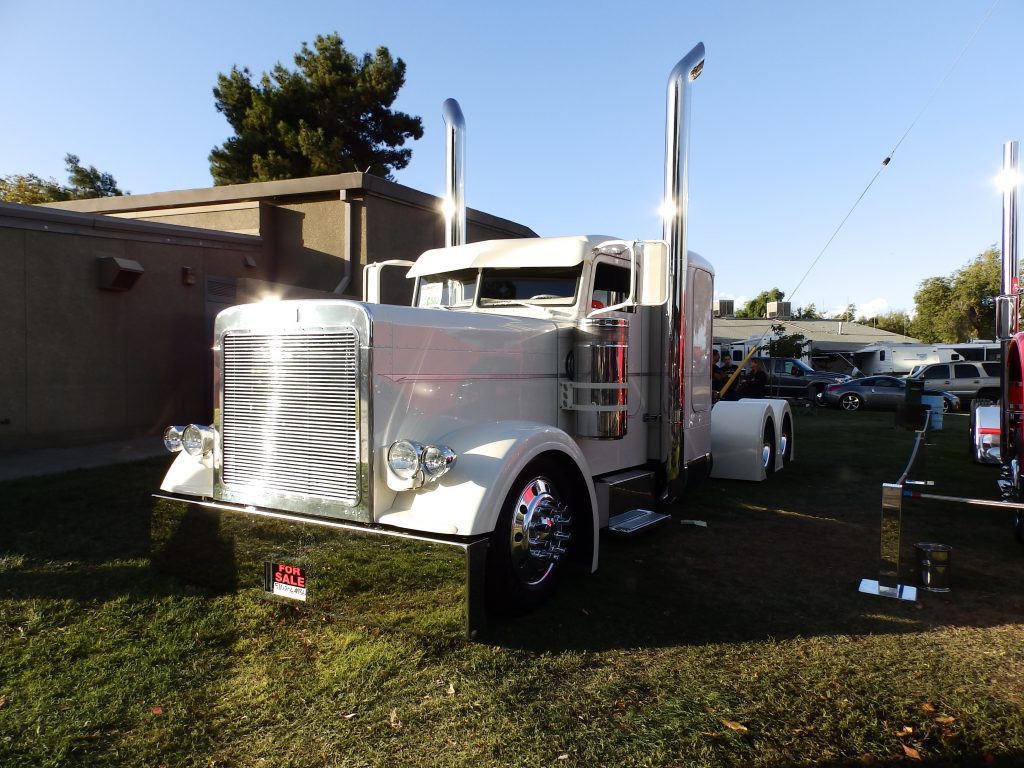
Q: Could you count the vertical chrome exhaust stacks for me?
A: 3